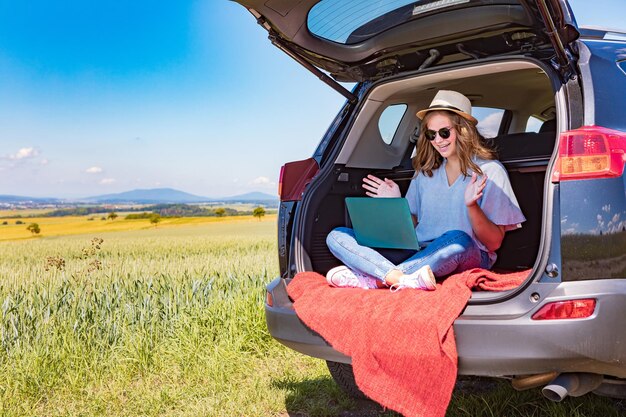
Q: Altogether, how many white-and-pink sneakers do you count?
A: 2